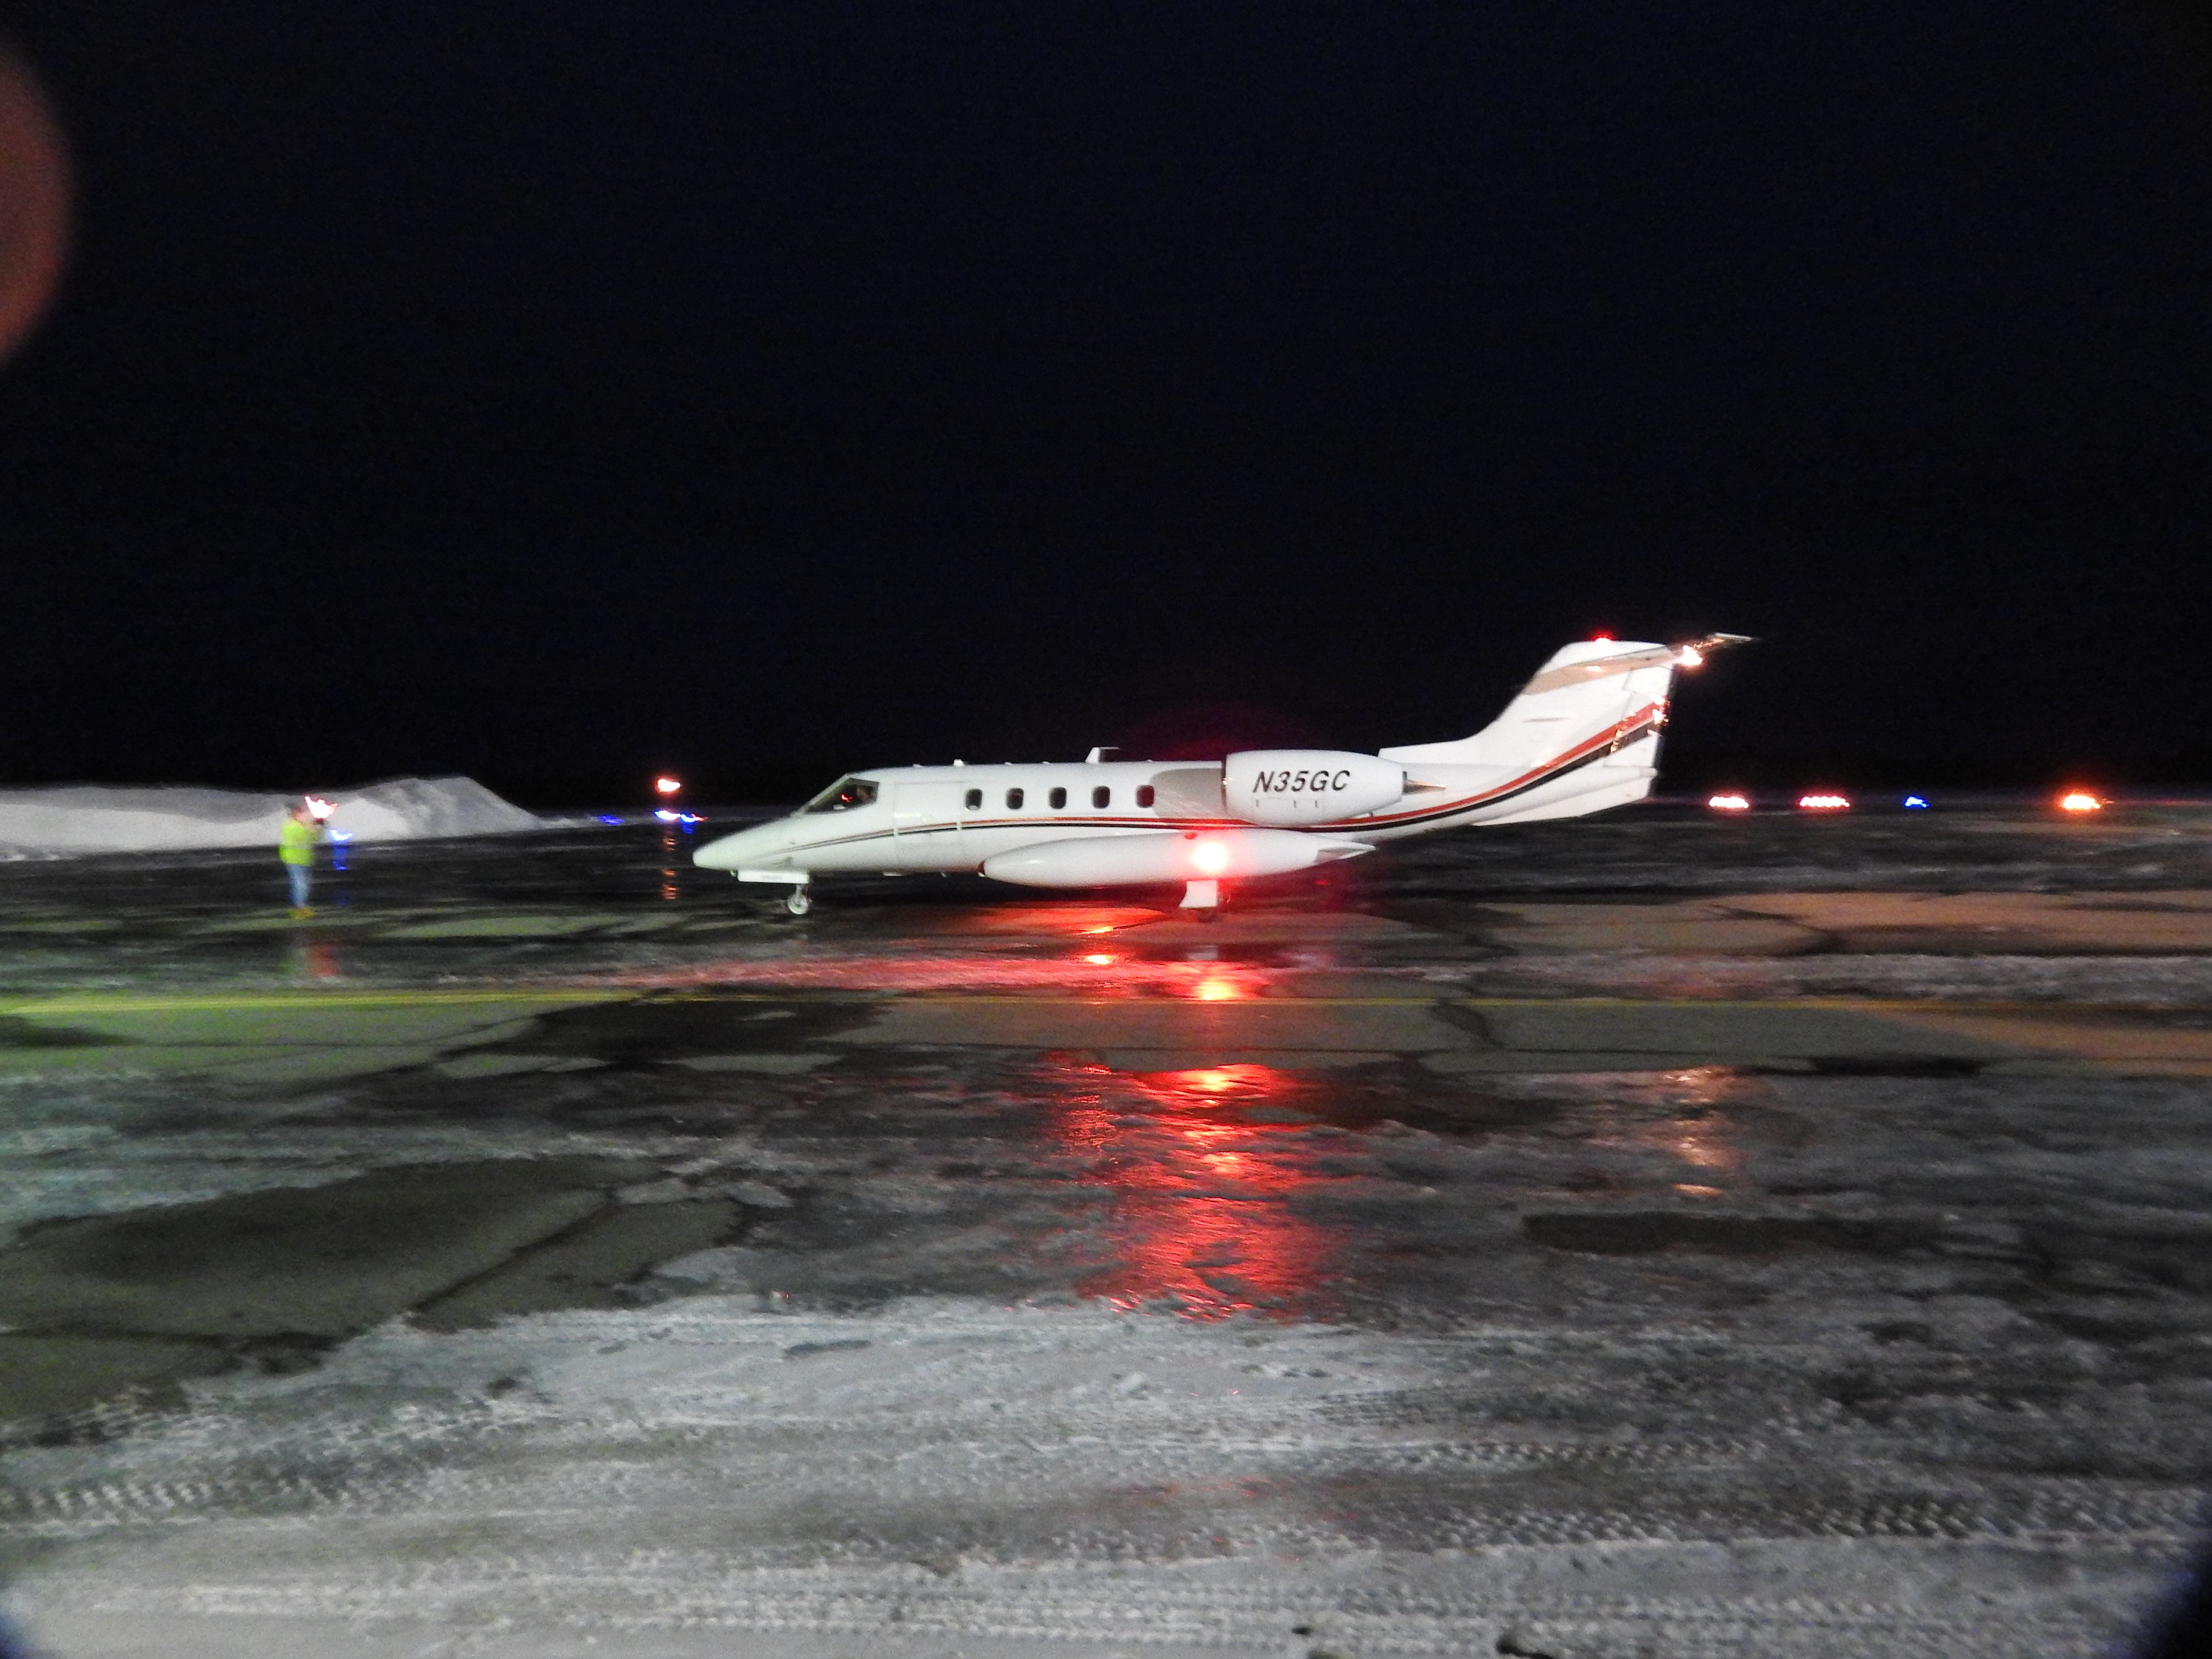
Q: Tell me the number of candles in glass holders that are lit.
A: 0